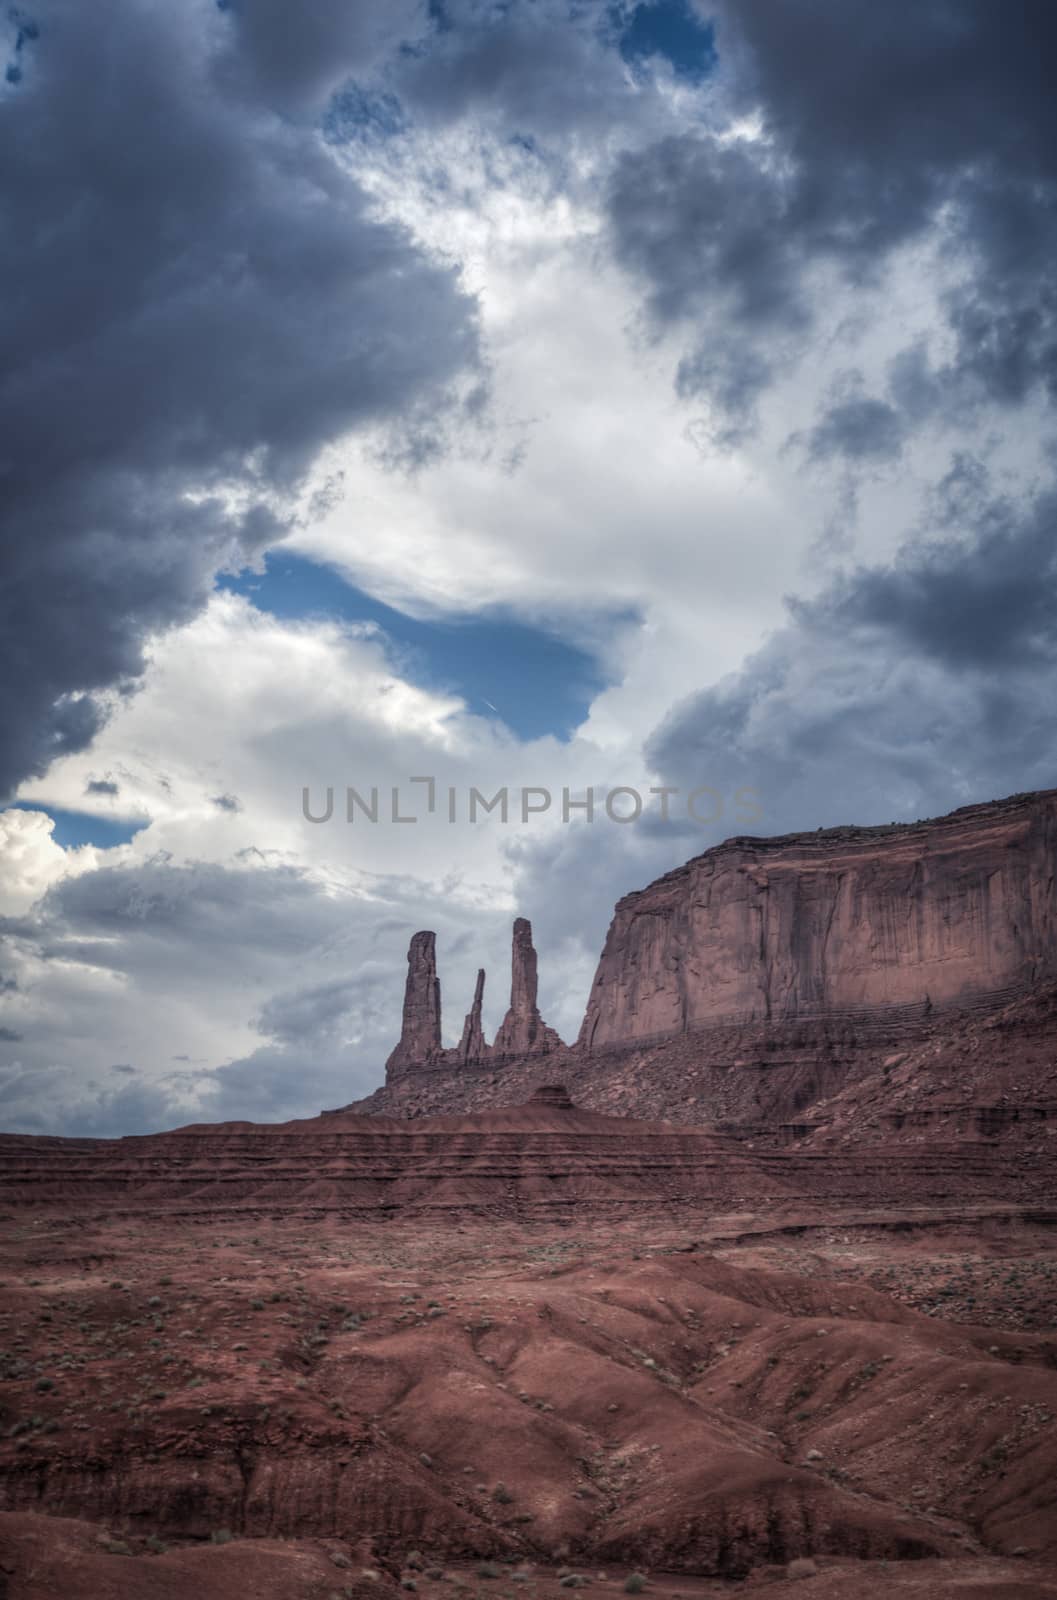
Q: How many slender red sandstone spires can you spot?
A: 3